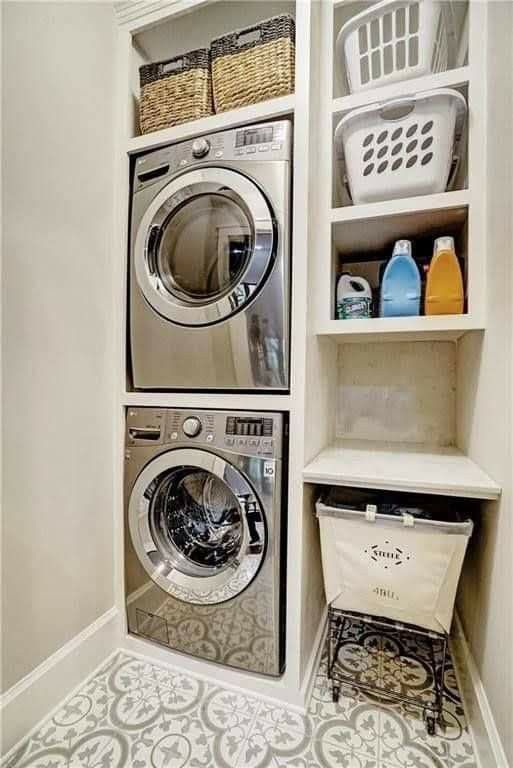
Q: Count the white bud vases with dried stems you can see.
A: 0